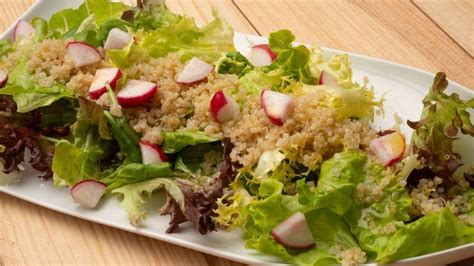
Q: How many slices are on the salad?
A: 15